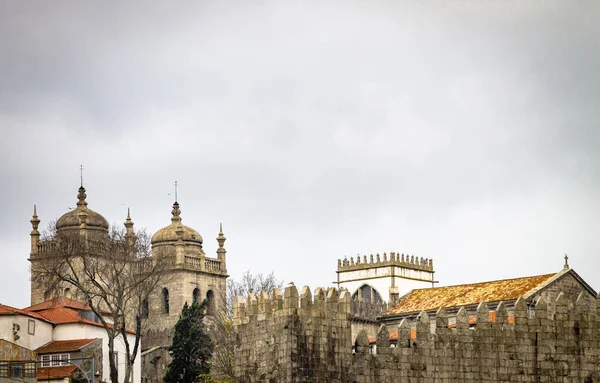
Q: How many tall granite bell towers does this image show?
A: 2